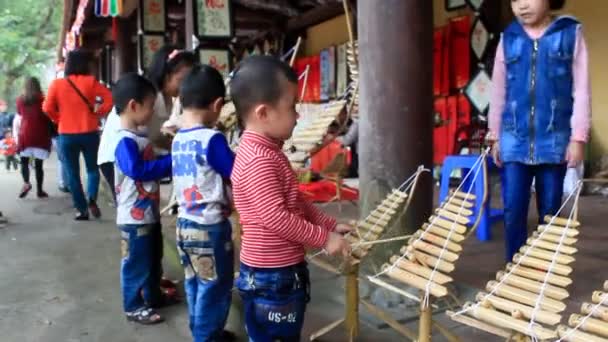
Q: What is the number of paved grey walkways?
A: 1